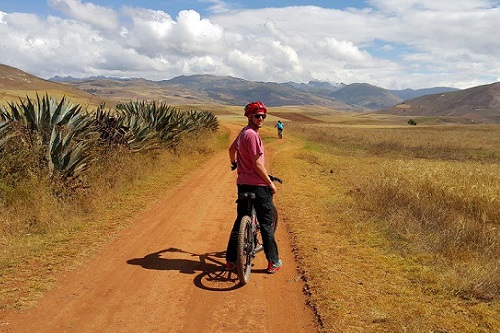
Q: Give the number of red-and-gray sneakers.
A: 2